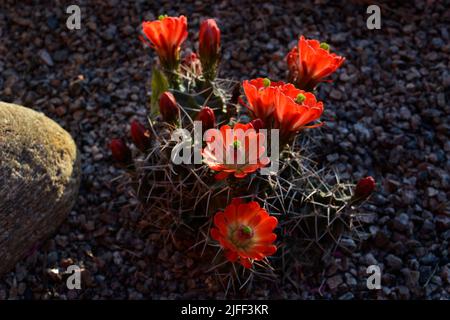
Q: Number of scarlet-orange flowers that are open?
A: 6